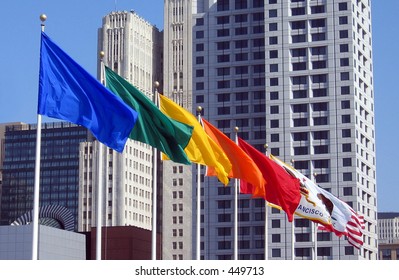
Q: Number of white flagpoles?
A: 8